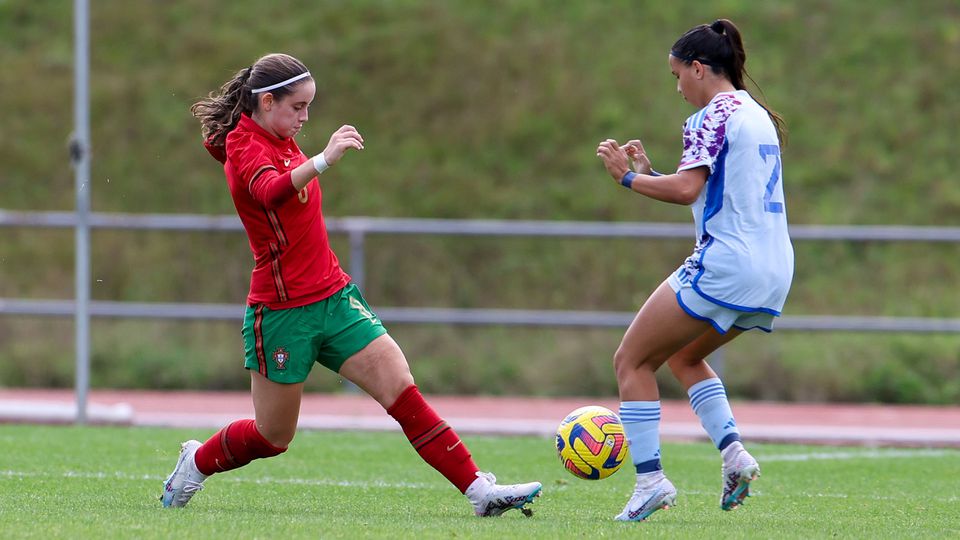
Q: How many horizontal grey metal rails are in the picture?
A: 2